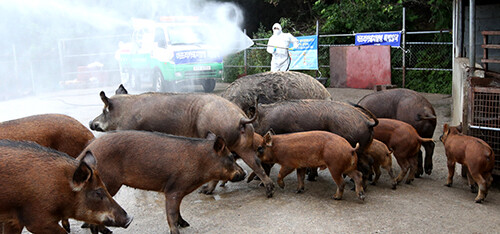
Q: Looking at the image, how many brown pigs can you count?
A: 7